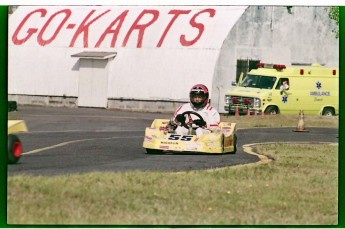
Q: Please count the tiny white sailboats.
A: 0